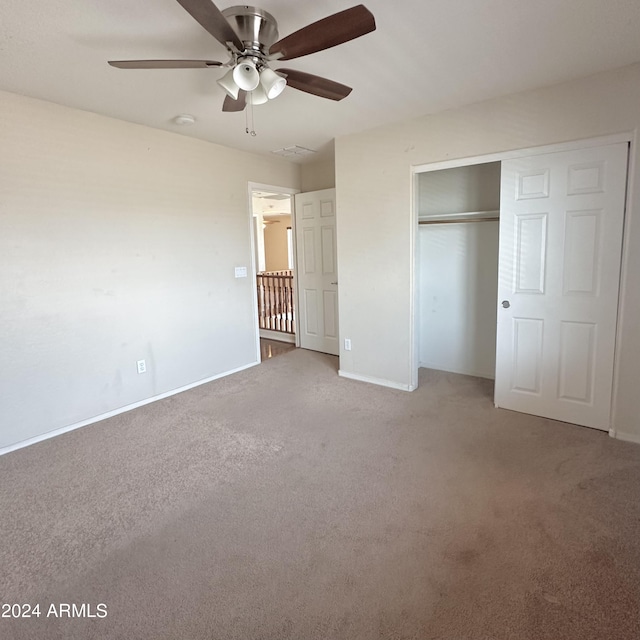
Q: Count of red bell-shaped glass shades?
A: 0